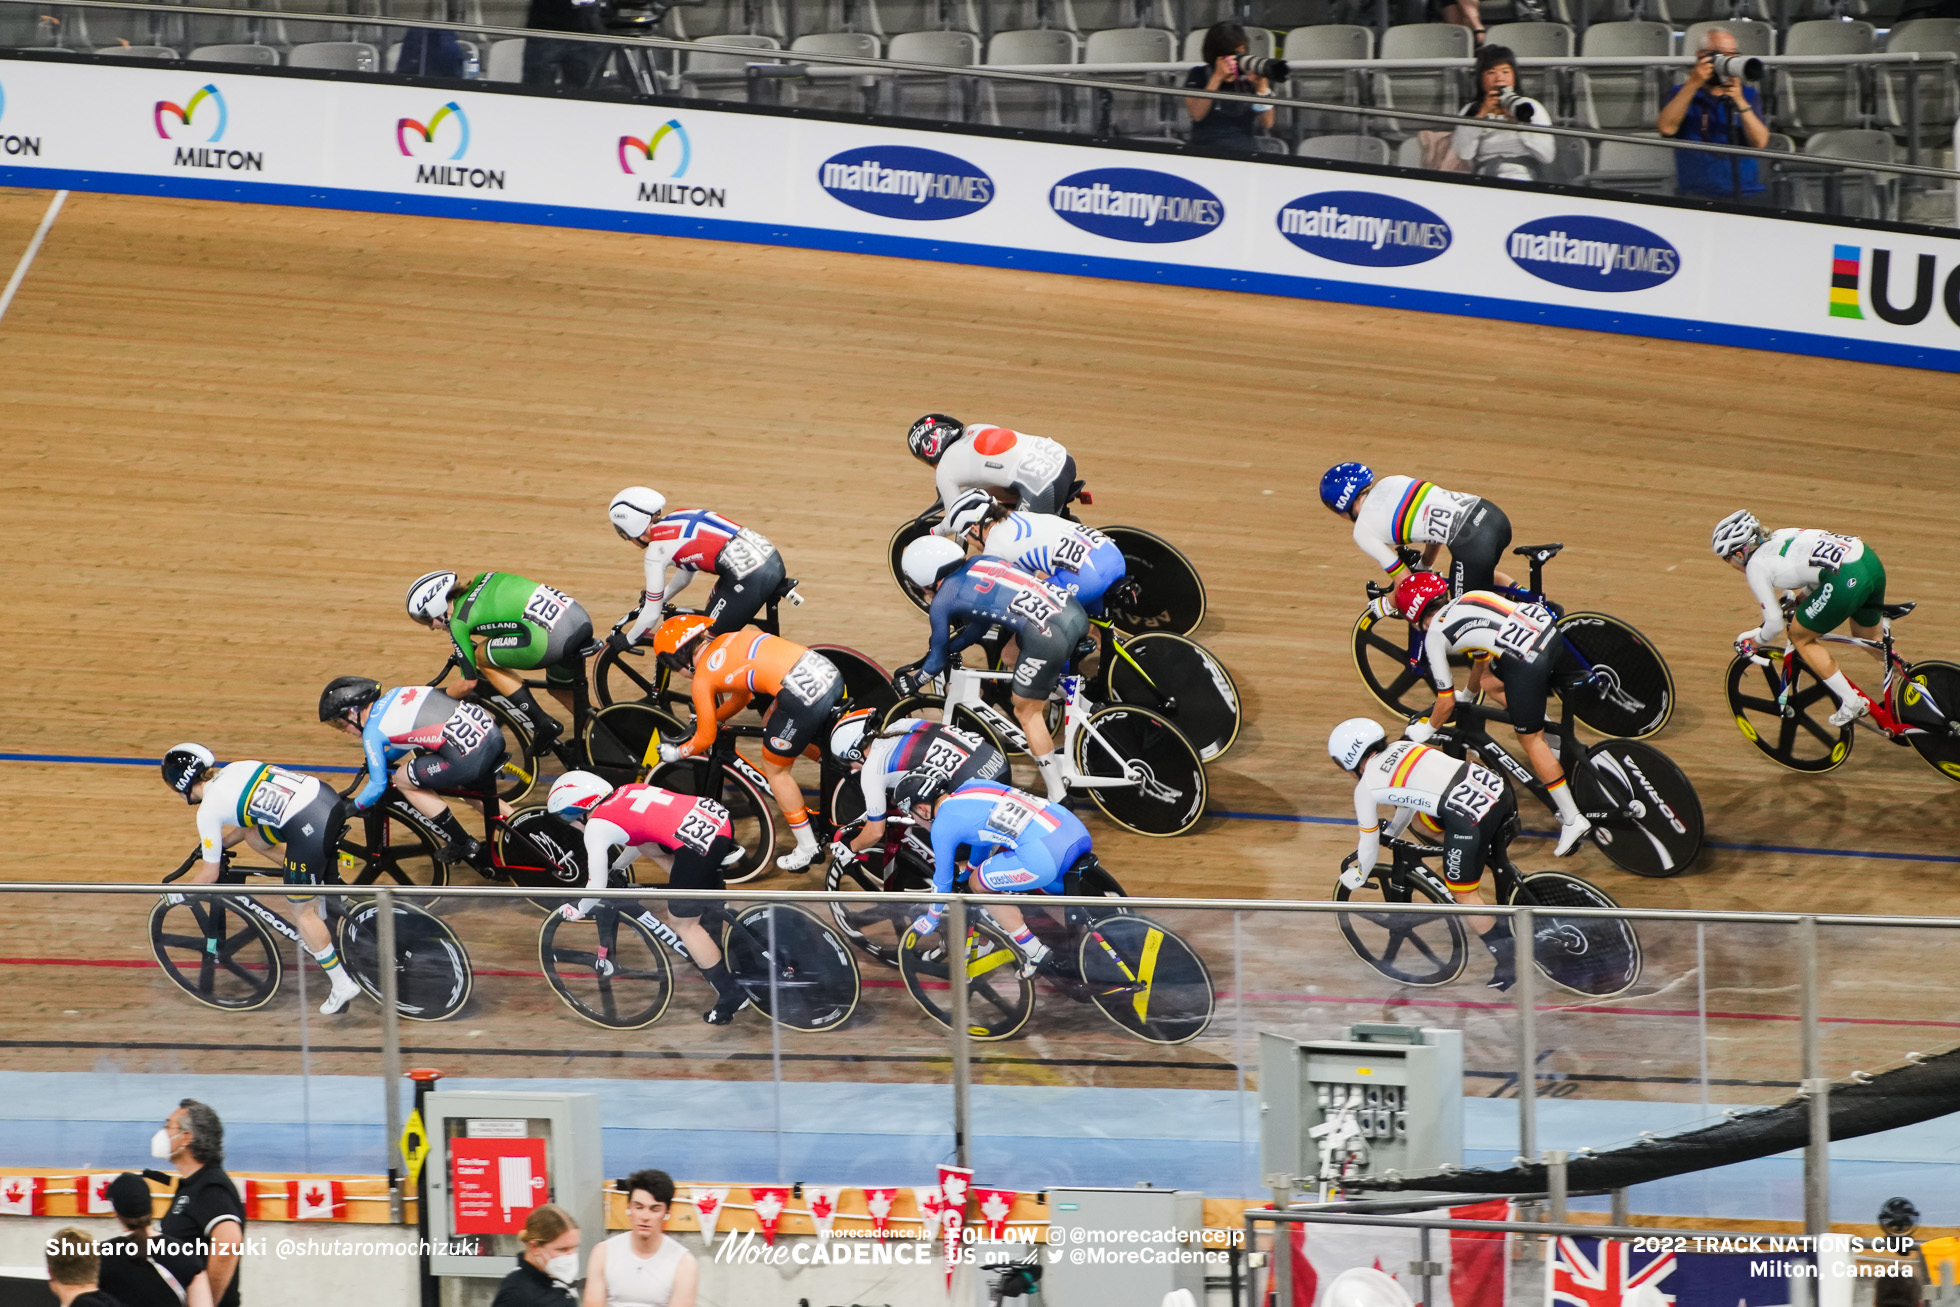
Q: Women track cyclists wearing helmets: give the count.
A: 15